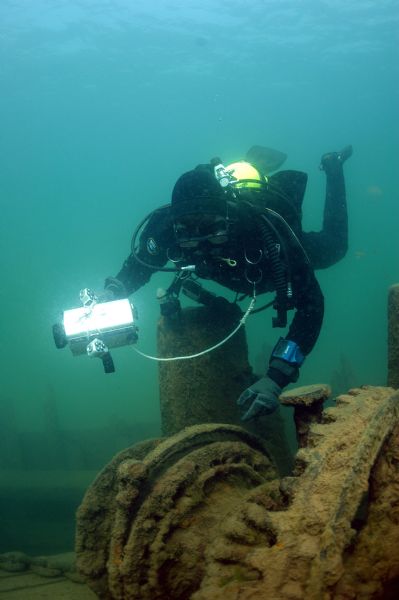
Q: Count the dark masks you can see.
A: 1